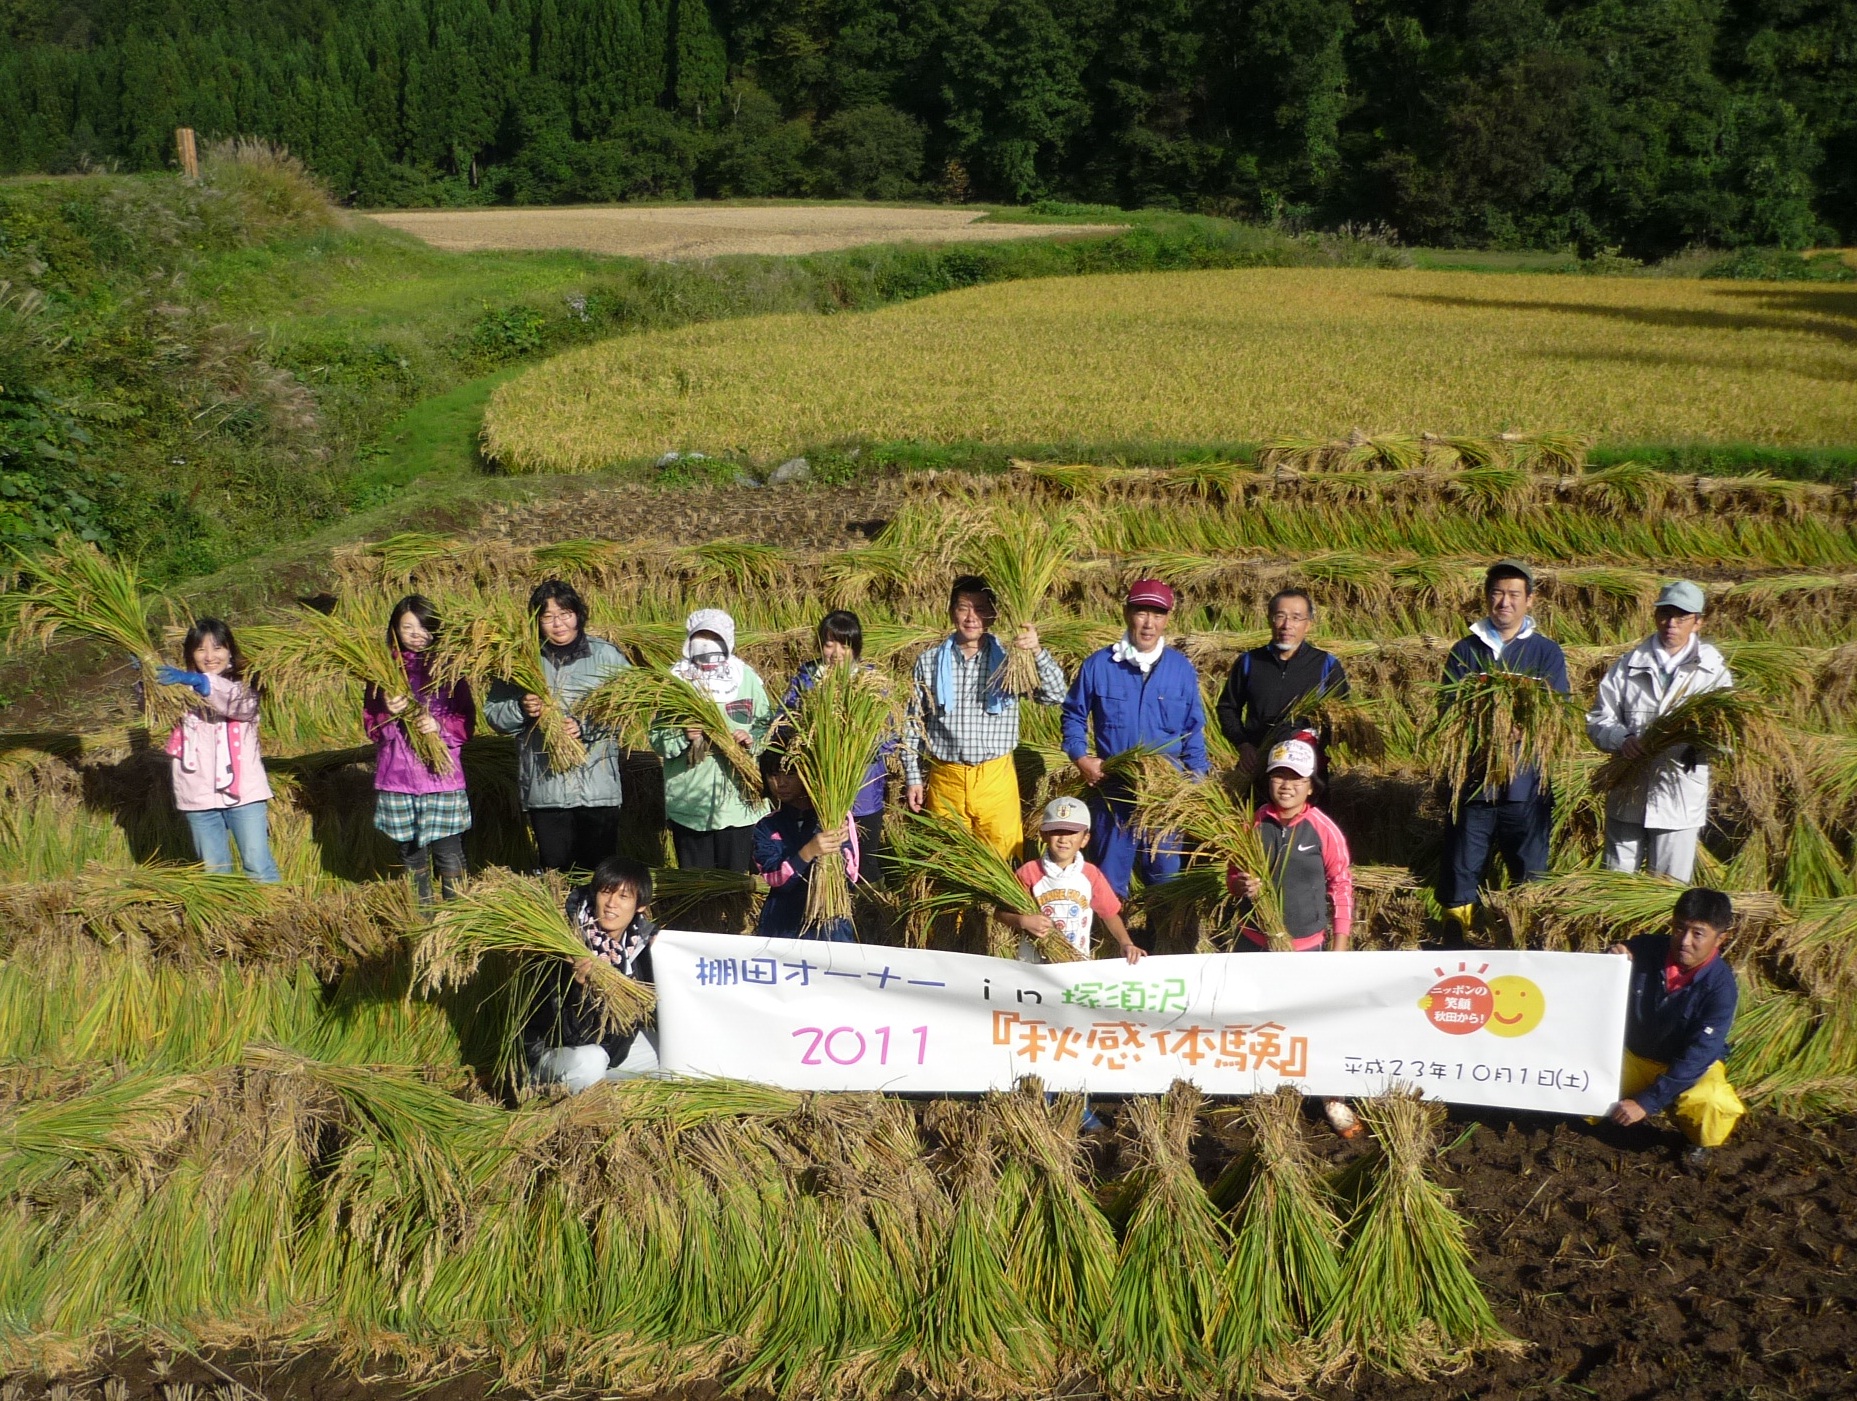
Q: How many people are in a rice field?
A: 15